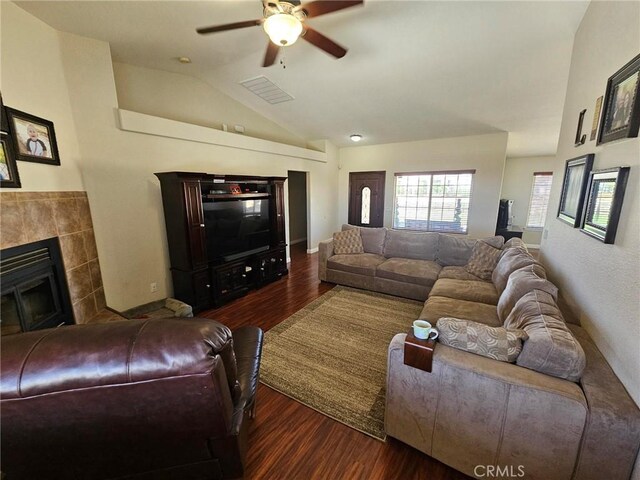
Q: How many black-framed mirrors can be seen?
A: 2